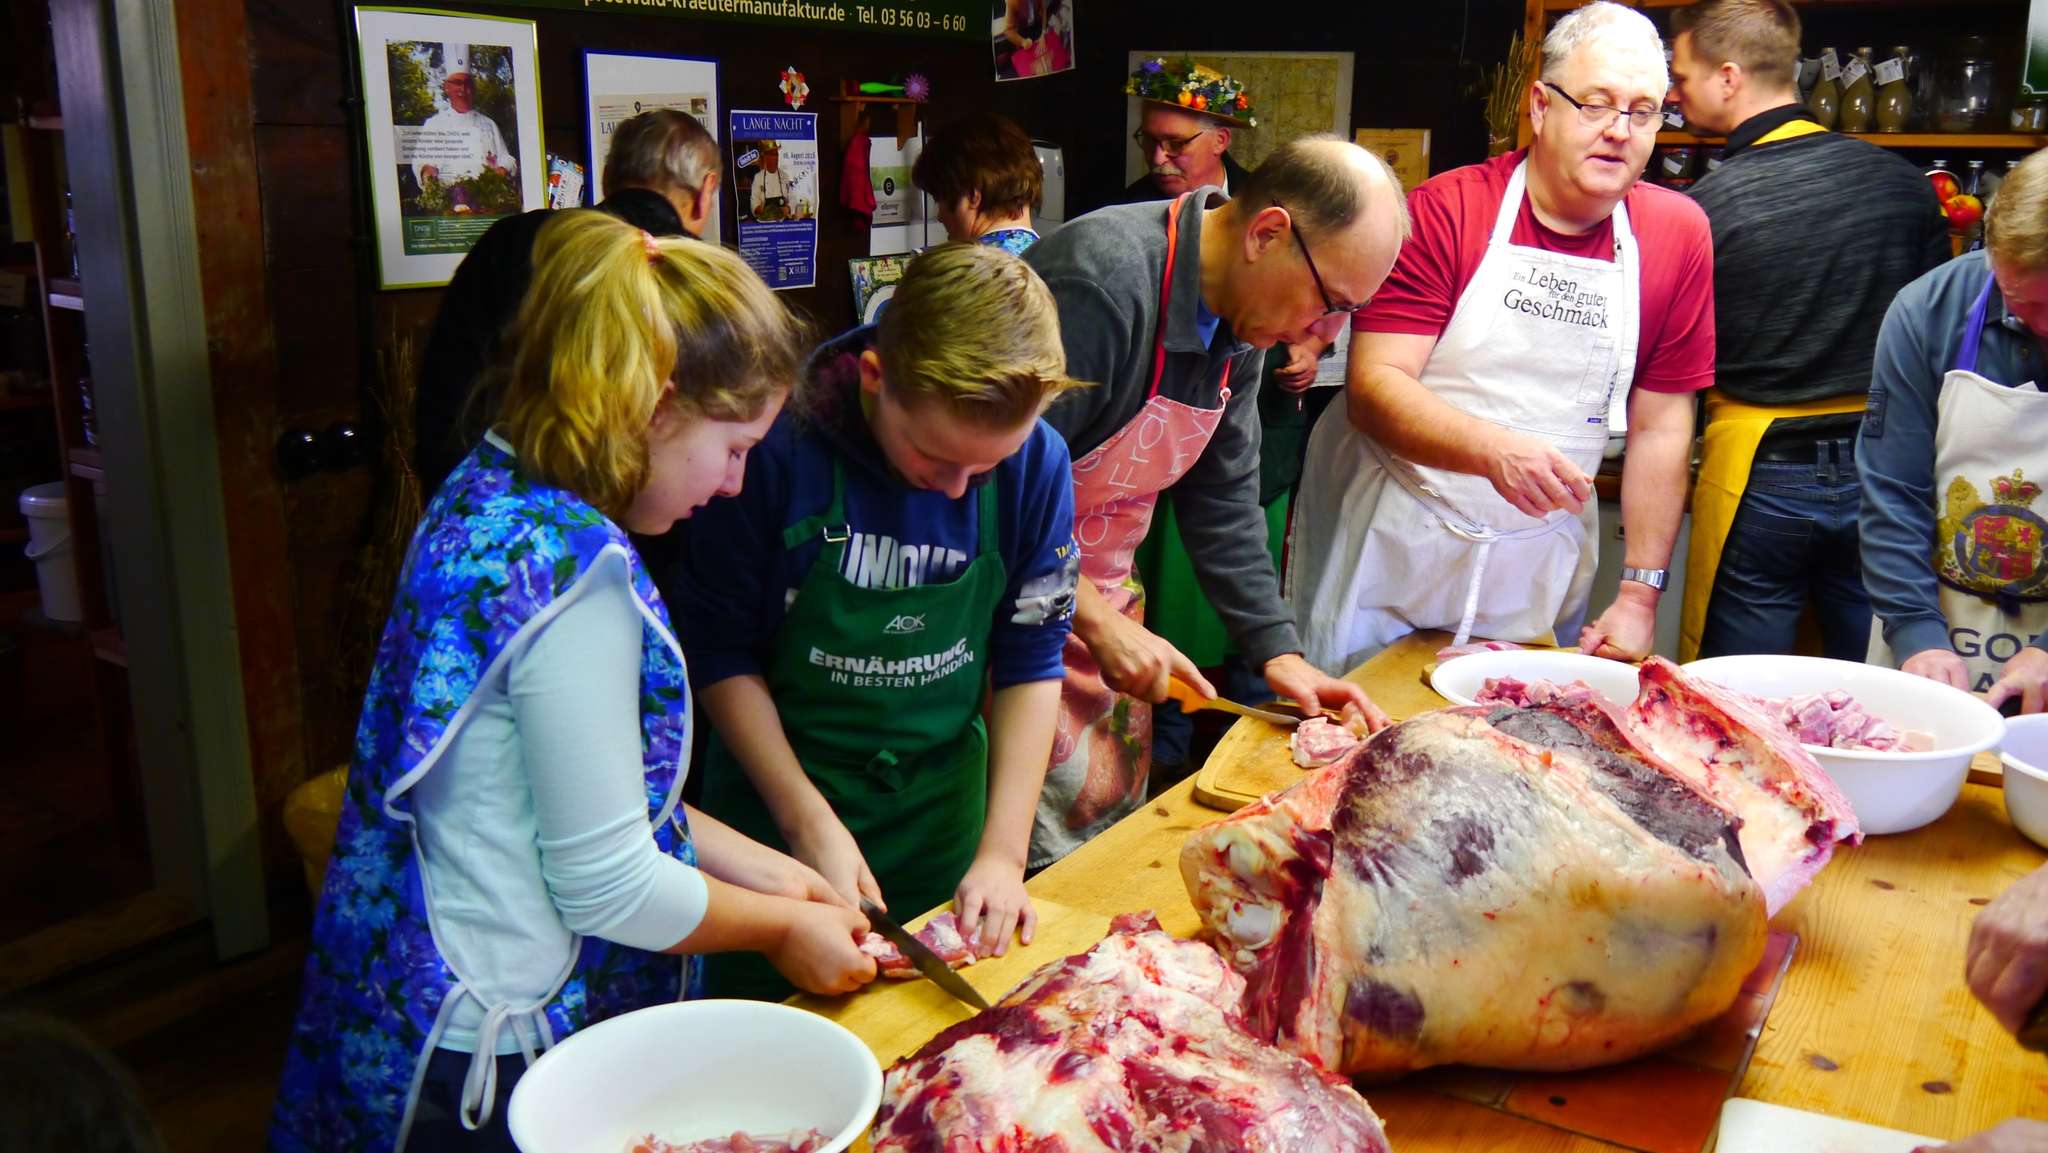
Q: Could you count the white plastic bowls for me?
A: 4